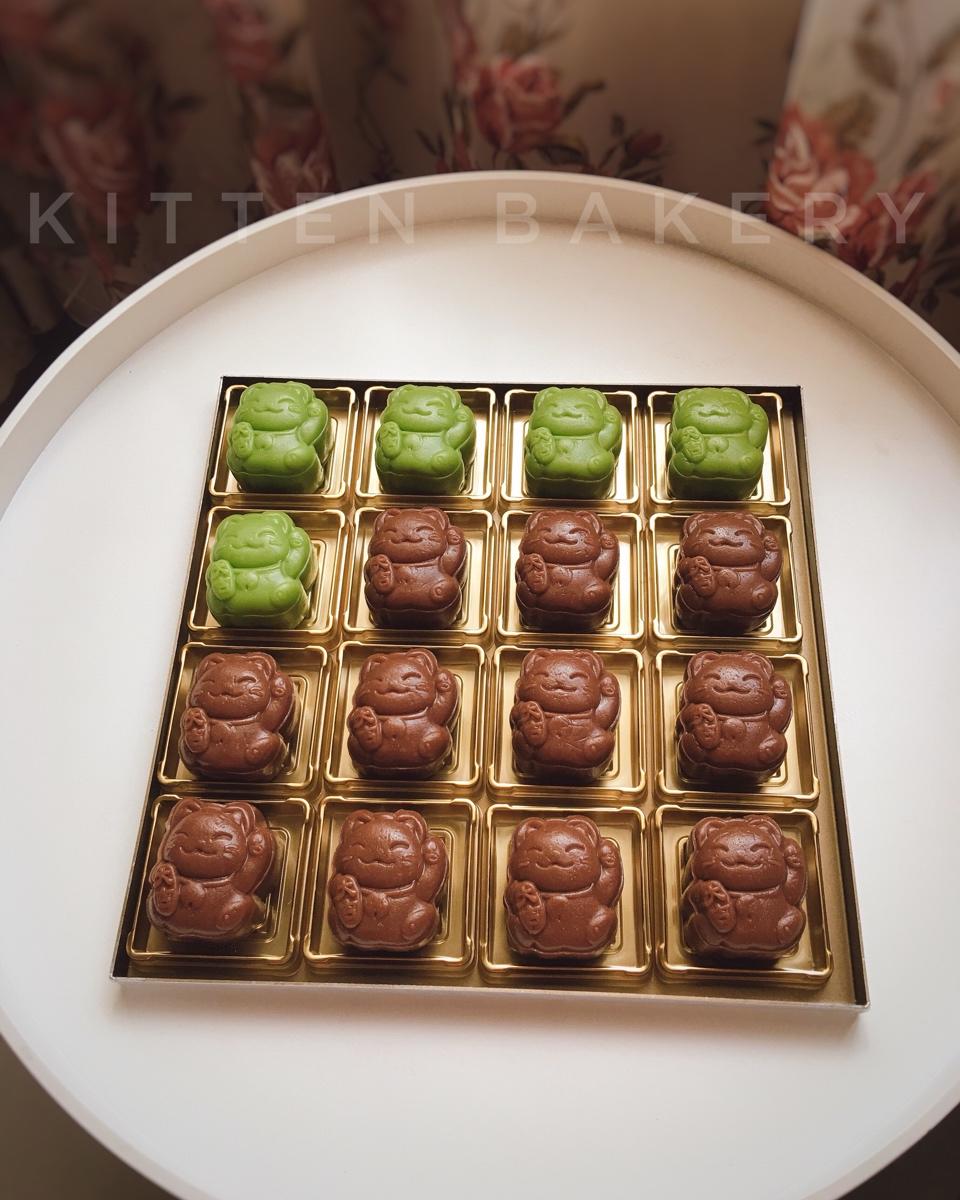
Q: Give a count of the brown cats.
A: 11